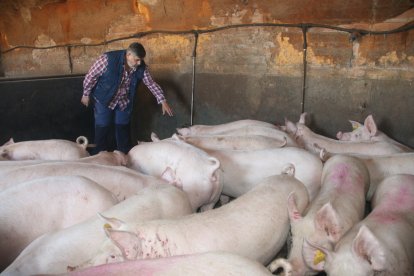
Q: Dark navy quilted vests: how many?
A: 1